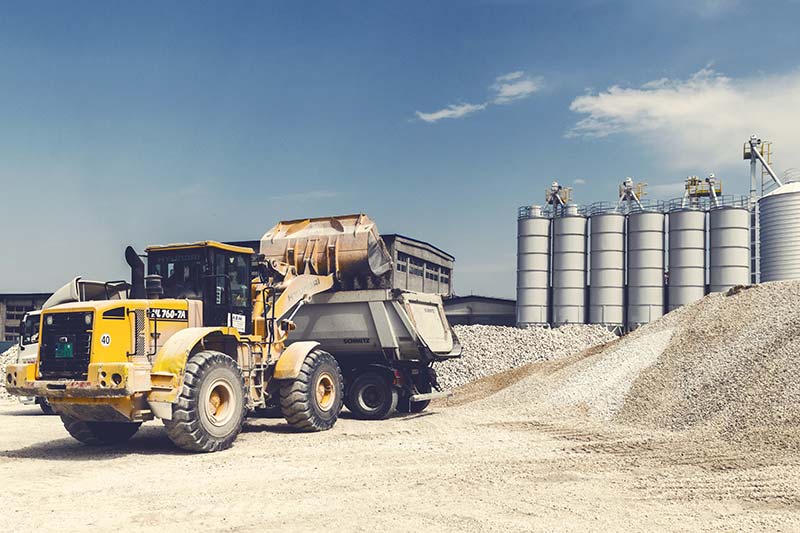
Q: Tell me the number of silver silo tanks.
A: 7